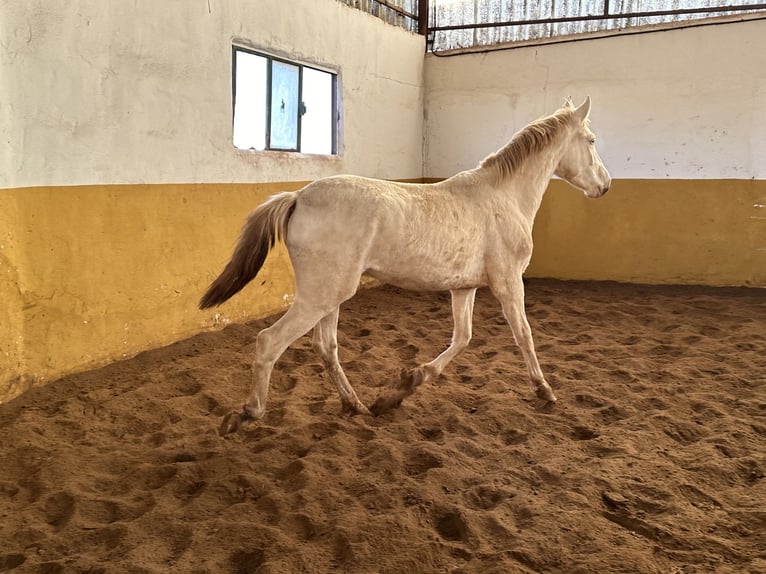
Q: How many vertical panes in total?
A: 3